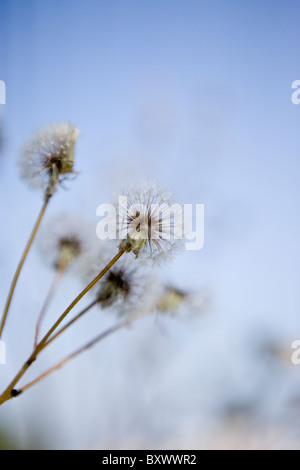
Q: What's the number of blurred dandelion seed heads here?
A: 3